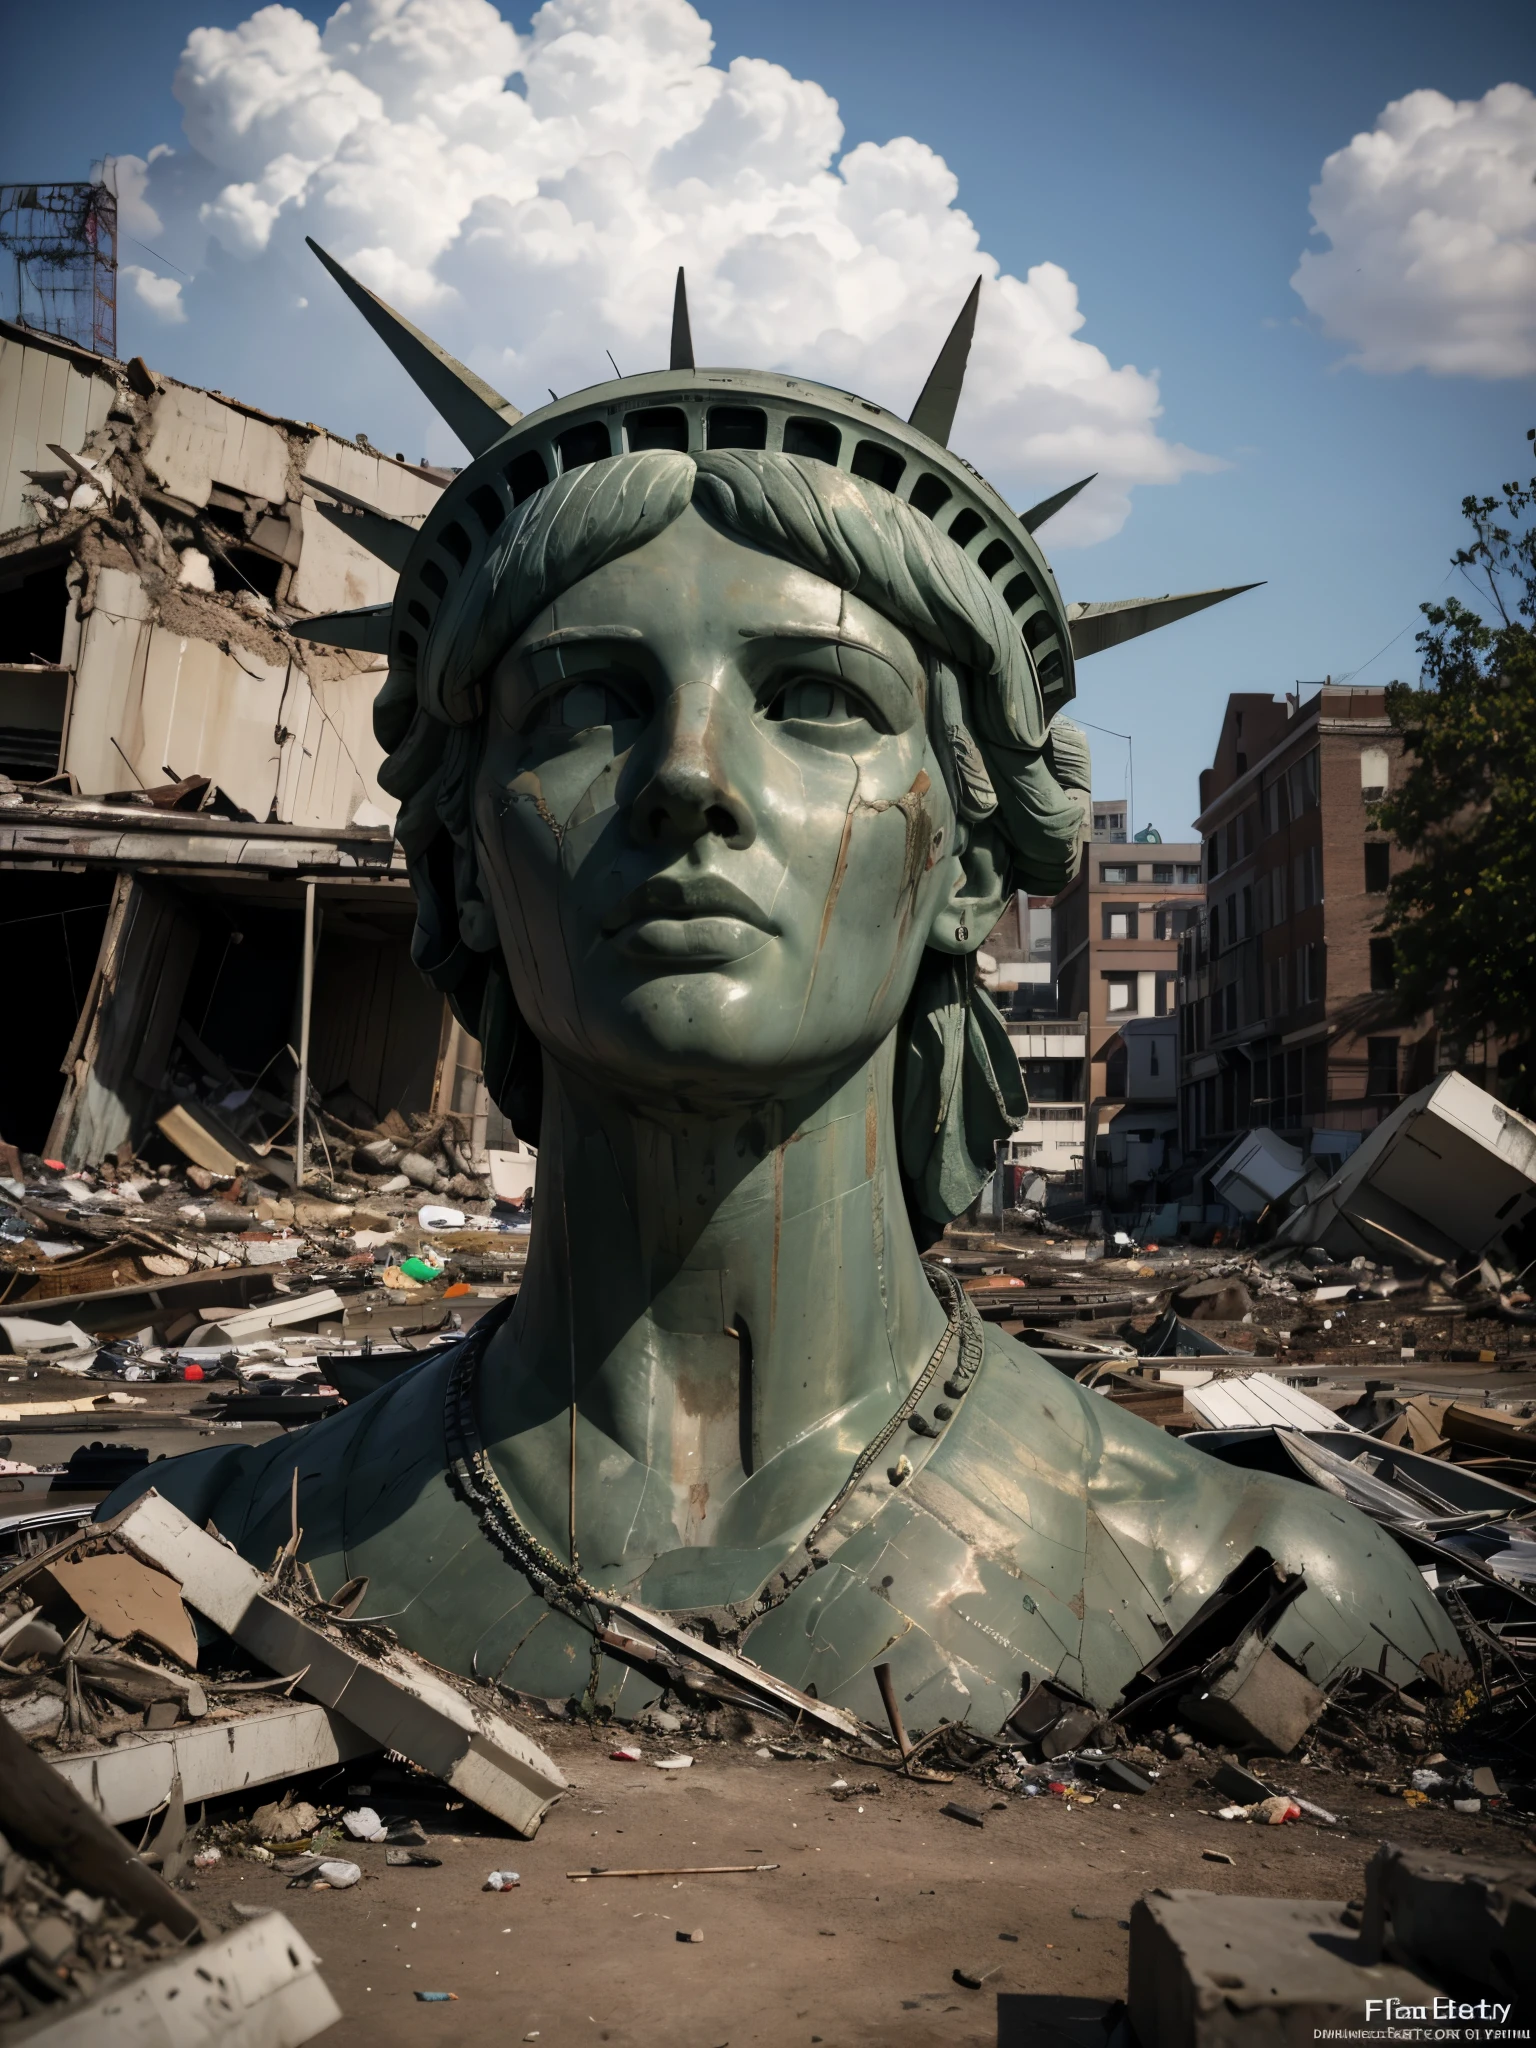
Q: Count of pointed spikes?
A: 7